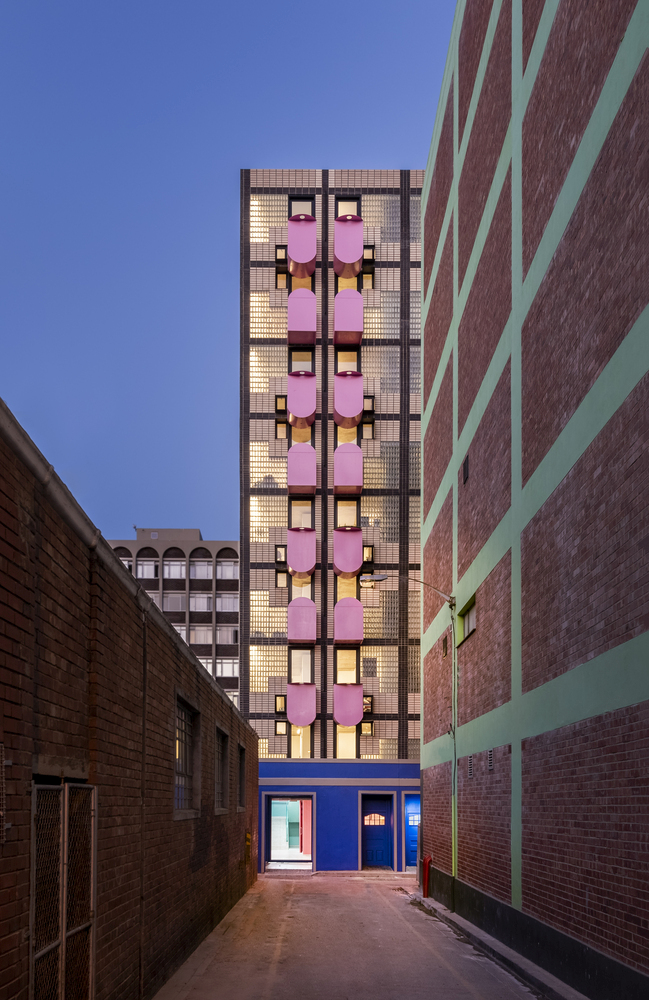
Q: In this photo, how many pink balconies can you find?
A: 14